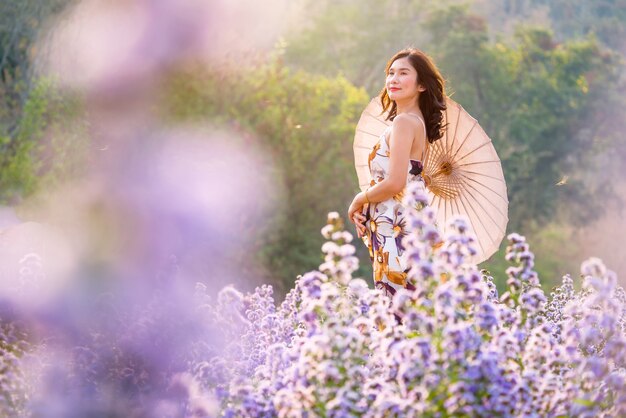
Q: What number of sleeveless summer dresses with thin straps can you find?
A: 1